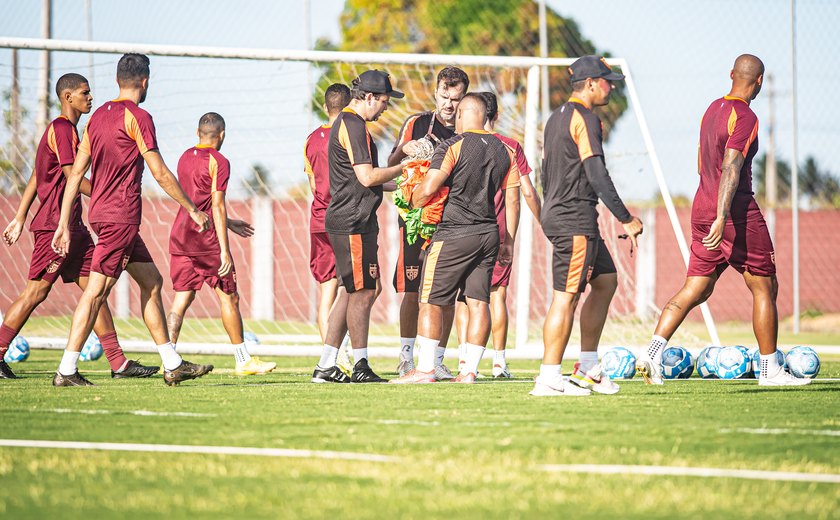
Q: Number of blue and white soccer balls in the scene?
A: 9